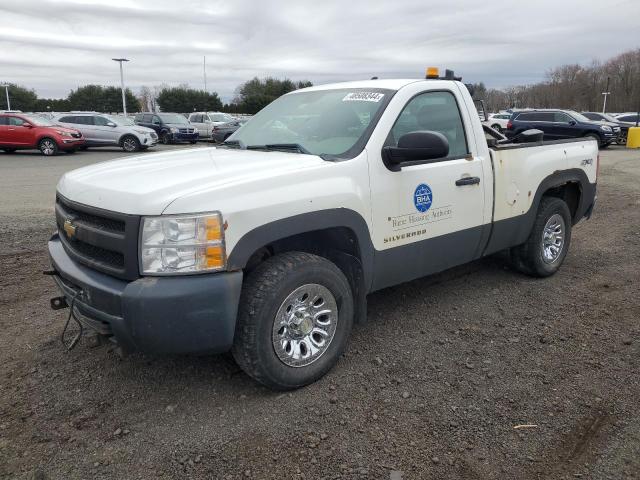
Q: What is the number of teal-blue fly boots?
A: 0